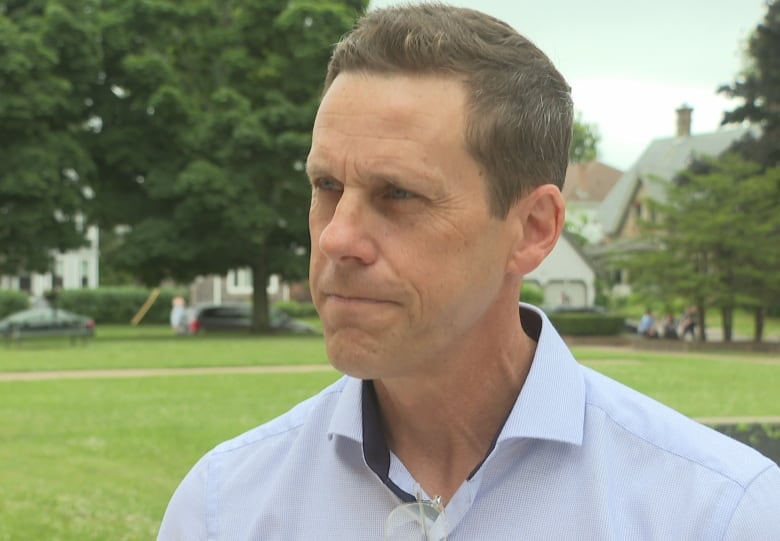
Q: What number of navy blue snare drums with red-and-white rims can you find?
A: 0